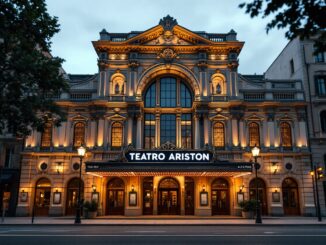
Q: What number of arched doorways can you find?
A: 7